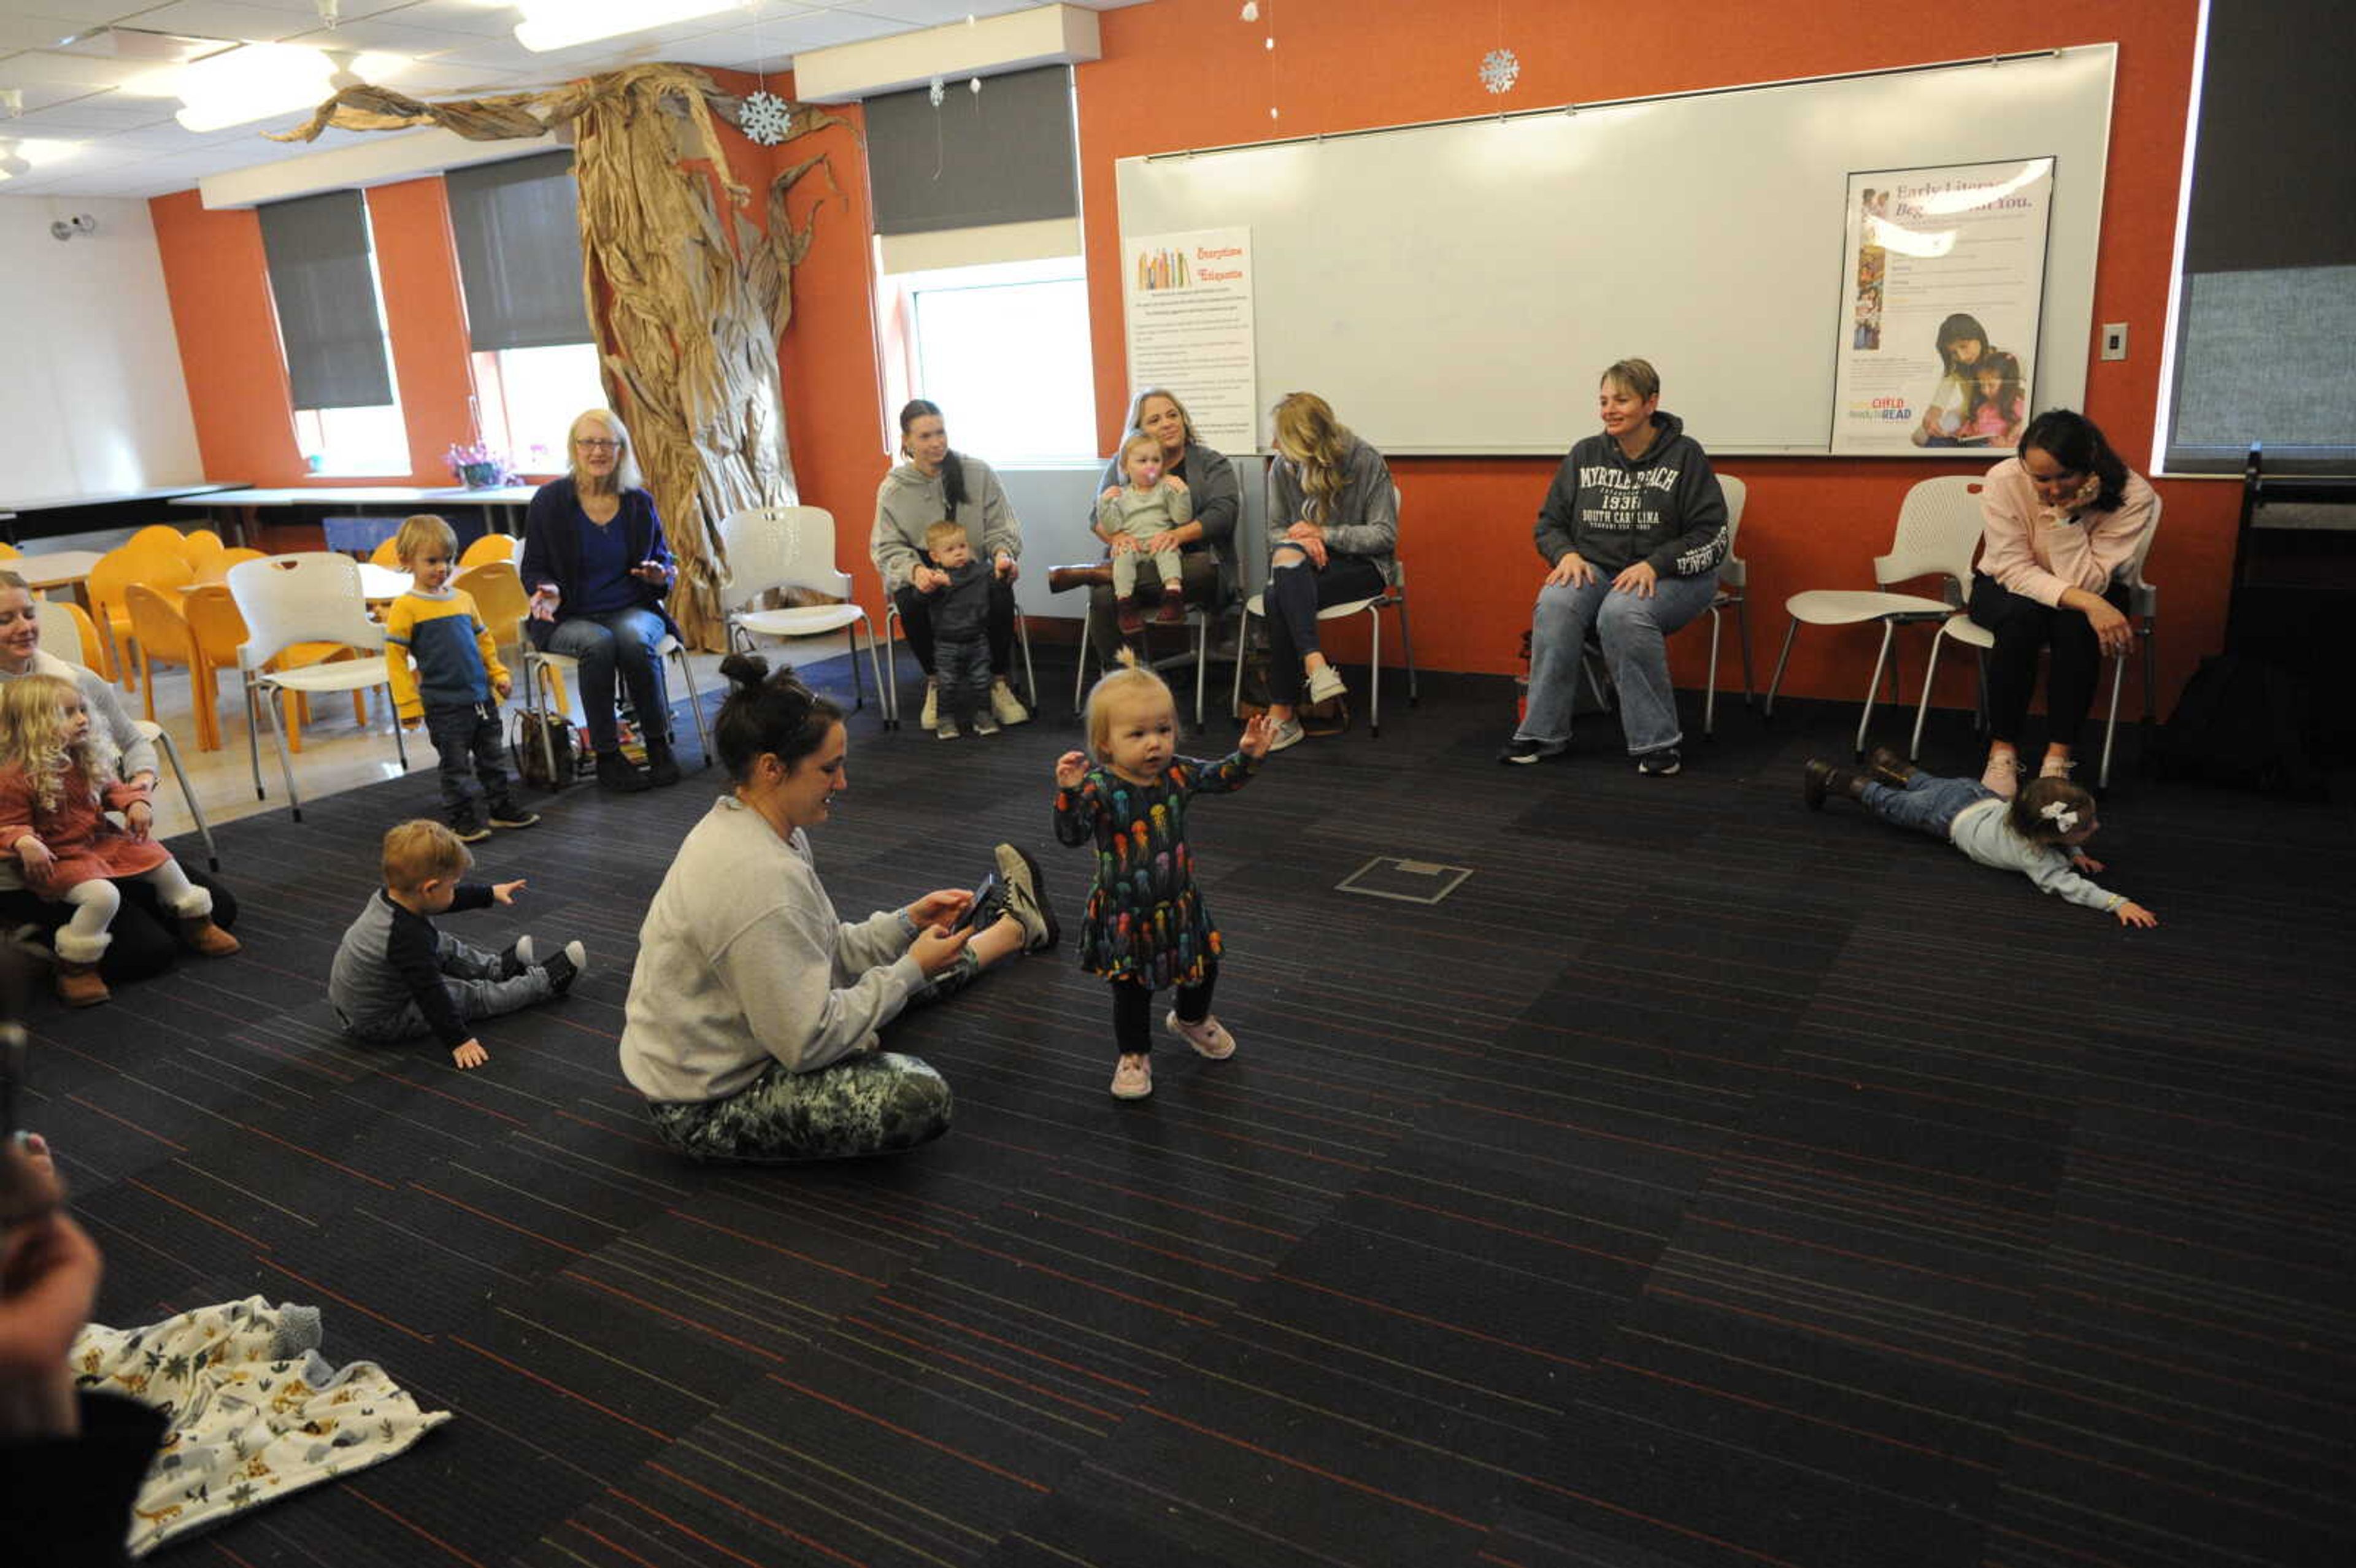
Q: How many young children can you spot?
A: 7